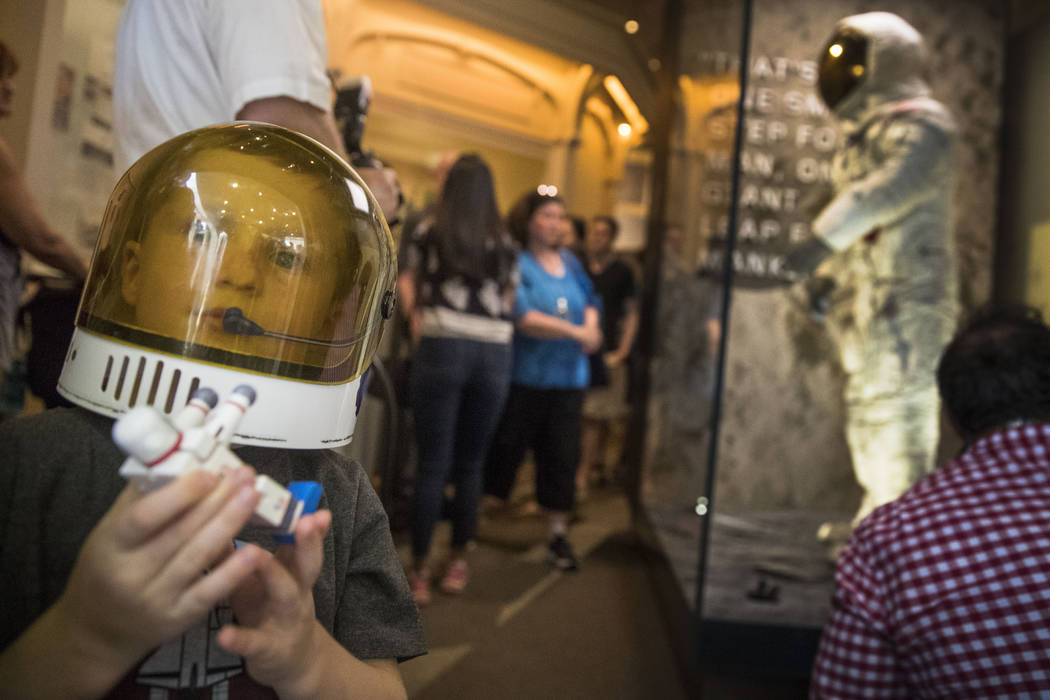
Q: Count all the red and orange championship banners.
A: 0